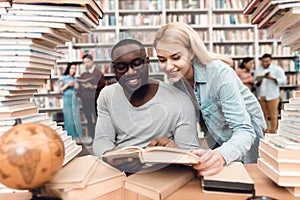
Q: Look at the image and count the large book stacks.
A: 2